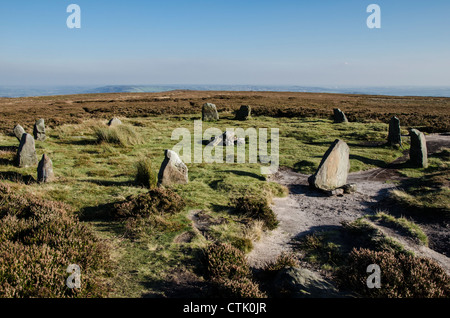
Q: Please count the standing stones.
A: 12